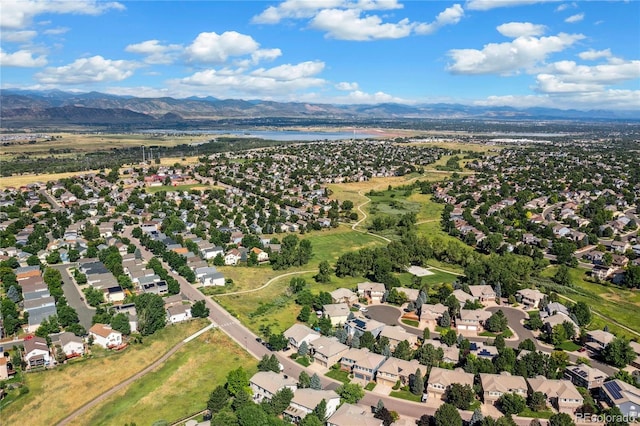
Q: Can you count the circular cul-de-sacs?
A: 2